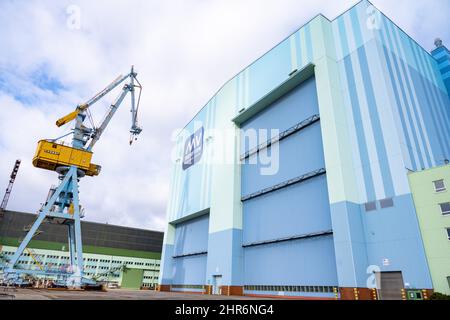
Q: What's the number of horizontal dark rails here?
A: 4